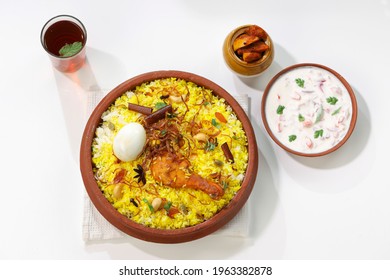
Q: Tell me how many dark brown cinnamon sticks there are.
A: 3